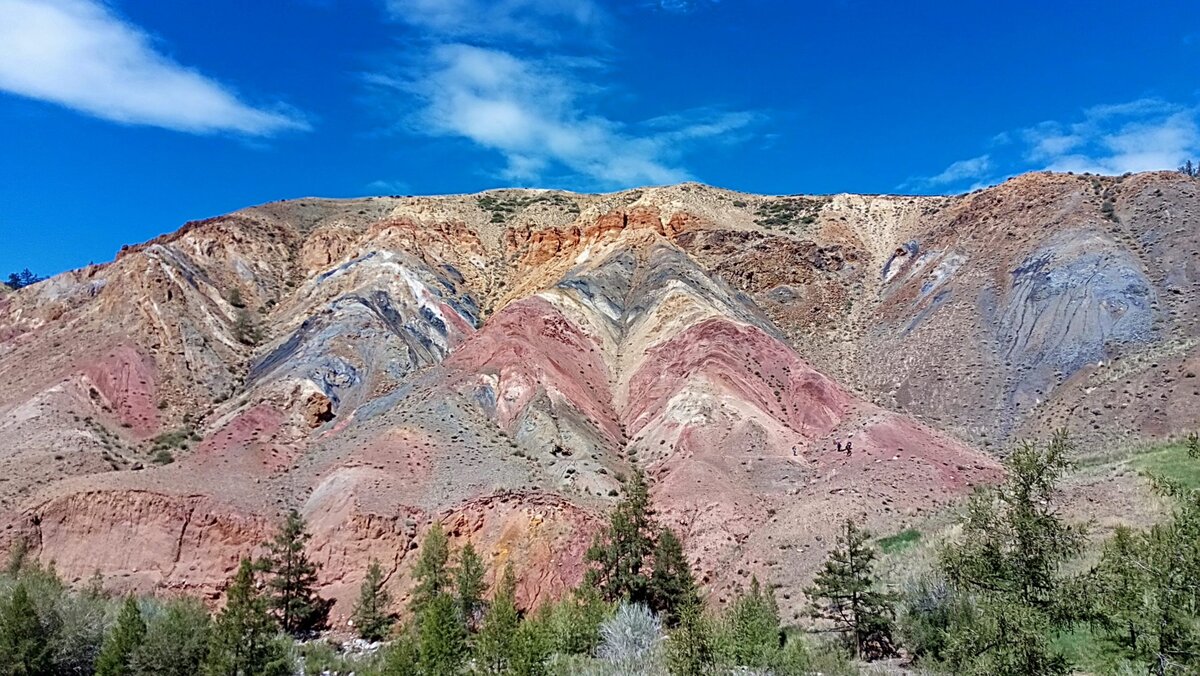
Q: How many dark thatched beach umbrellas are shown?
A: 0